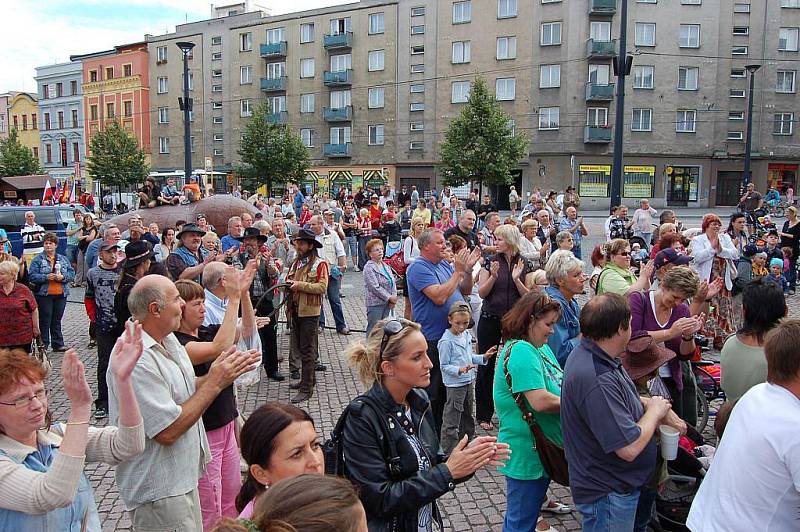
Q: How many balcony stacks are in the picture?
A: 3